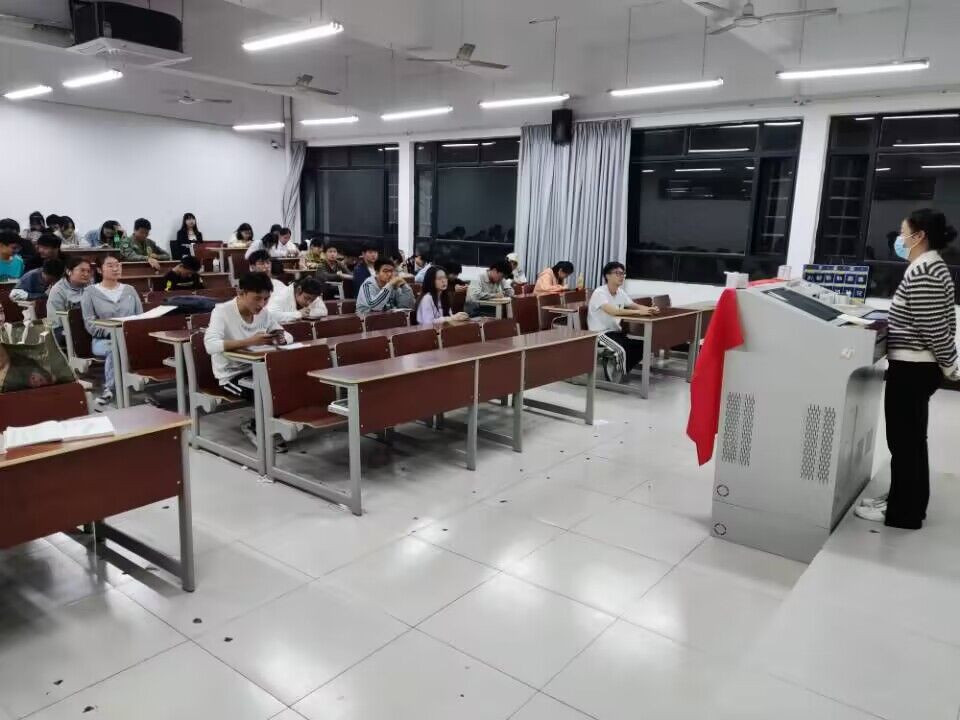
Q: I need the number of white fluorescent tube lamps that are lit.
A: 9